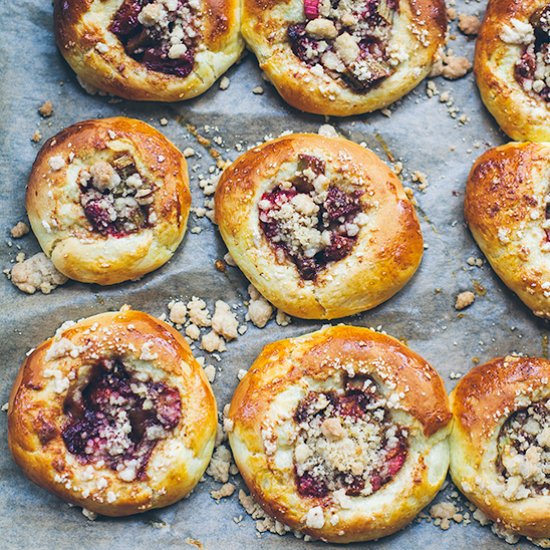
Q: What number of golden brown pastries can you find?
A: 9